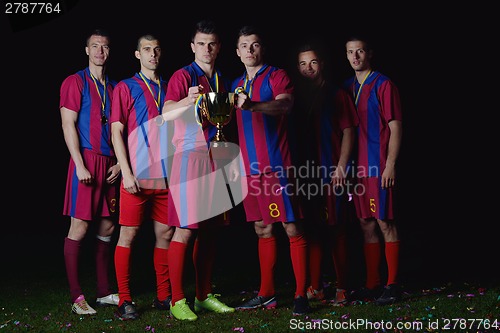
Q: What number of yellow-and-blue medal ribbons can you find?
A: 5